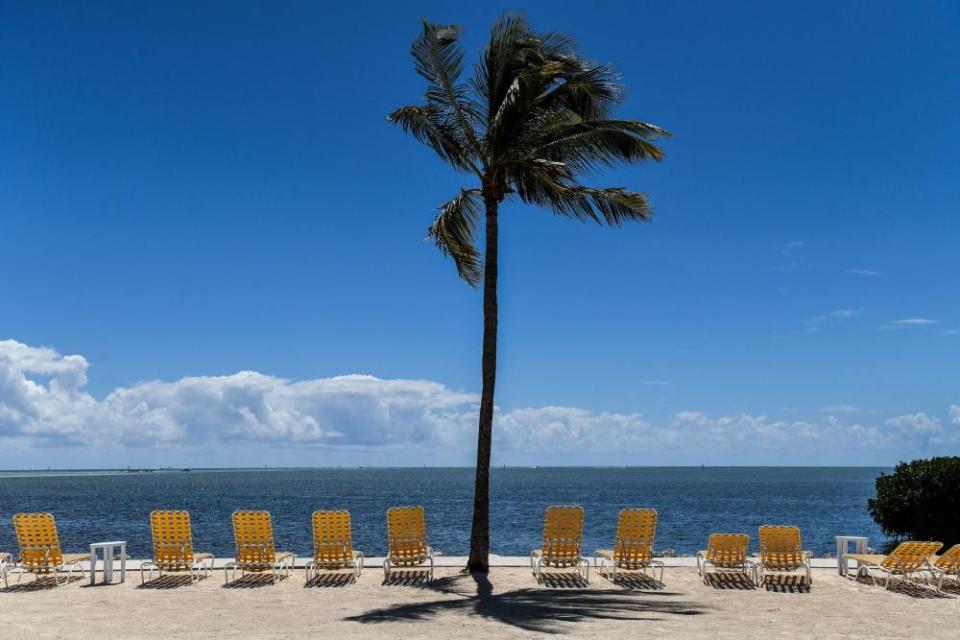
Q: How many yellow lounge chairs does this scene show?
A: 11